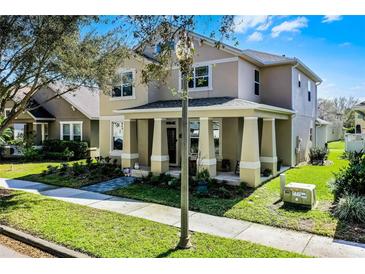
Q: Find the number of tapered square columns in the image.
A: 5